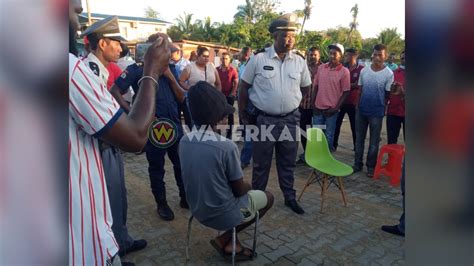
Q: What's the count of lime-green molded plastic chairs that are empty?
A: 1